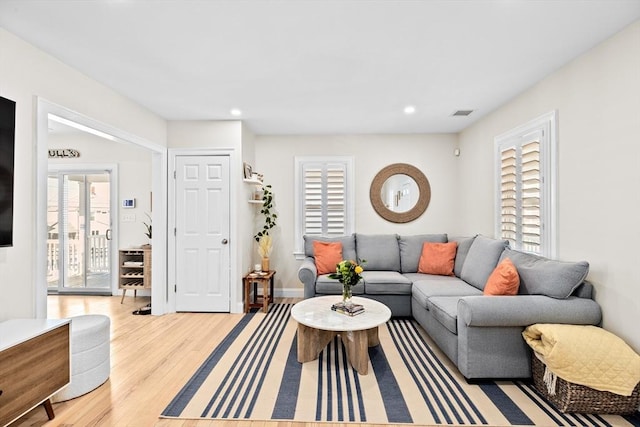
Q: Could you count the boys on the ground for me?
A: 0